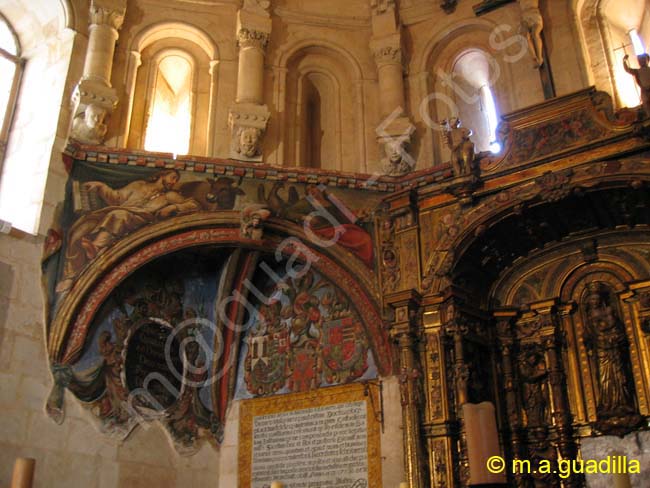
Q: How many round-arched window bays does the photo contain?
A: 5